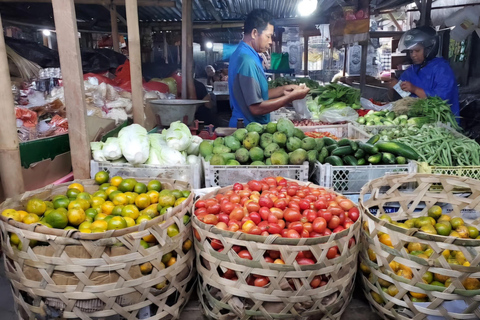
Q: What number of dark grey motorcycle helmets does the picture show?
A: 1